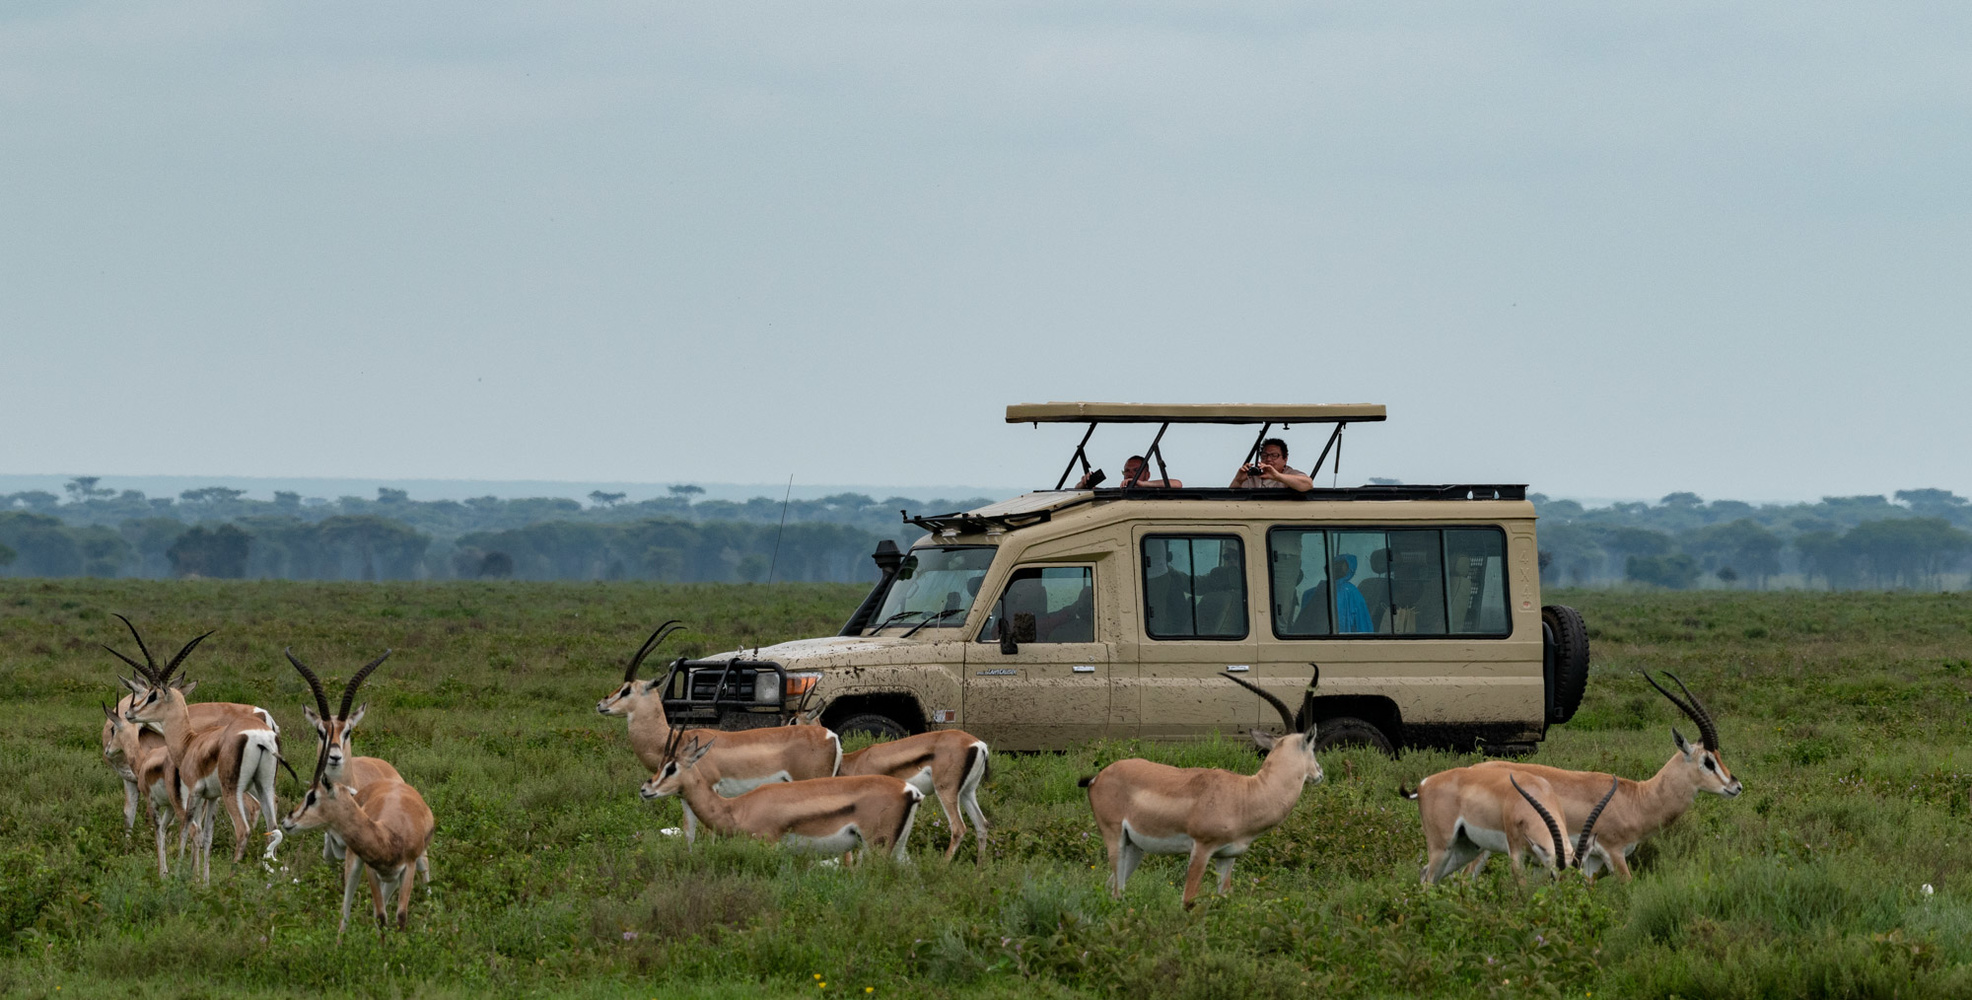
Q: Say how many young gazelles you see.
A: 1